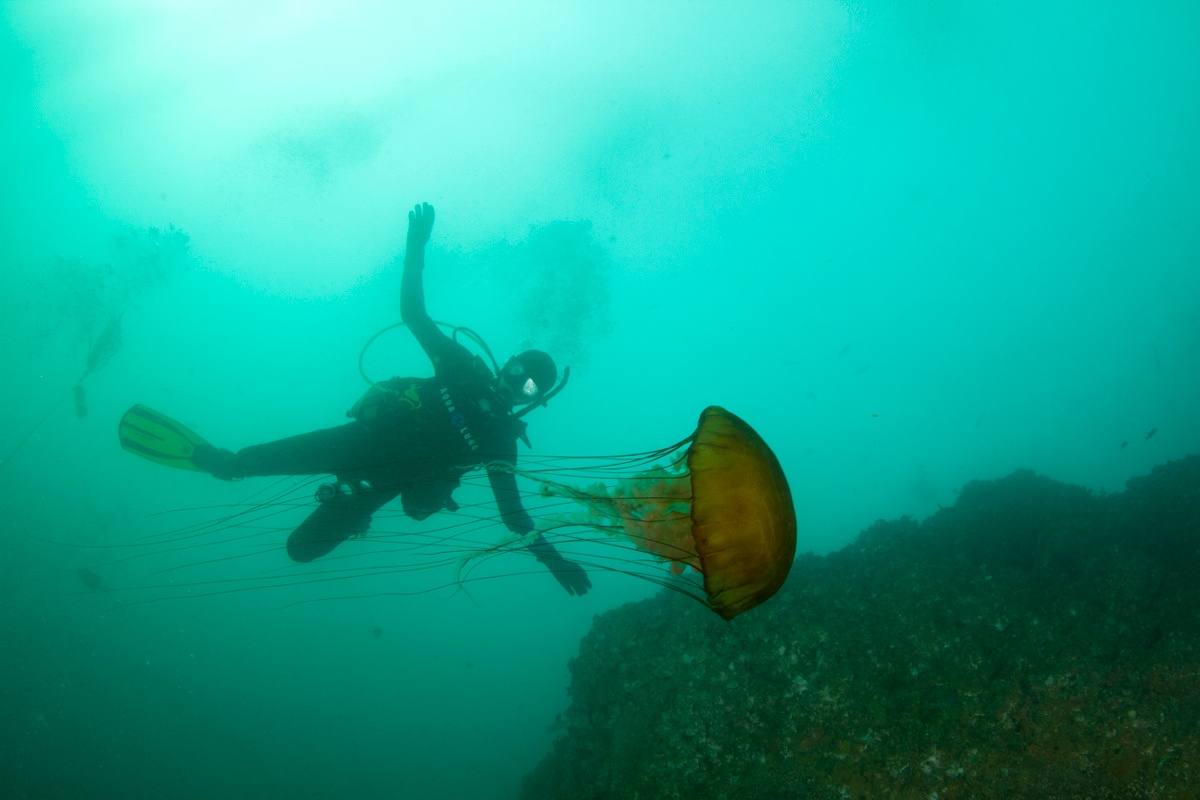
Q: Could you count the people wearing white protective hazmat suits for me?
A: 0